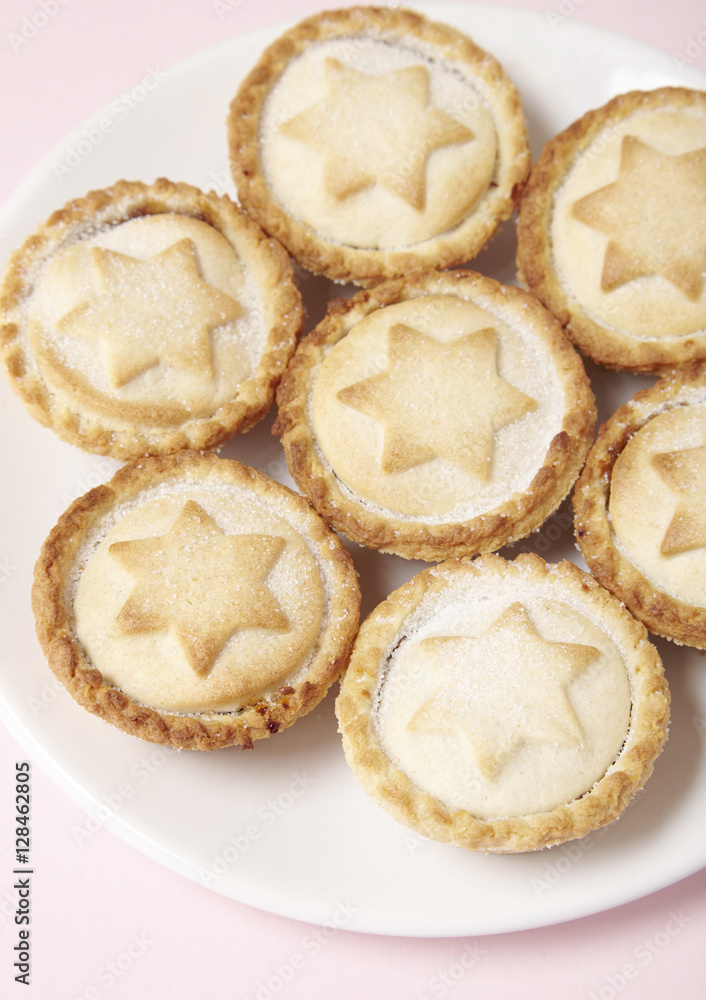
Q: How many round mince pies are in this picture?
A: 7